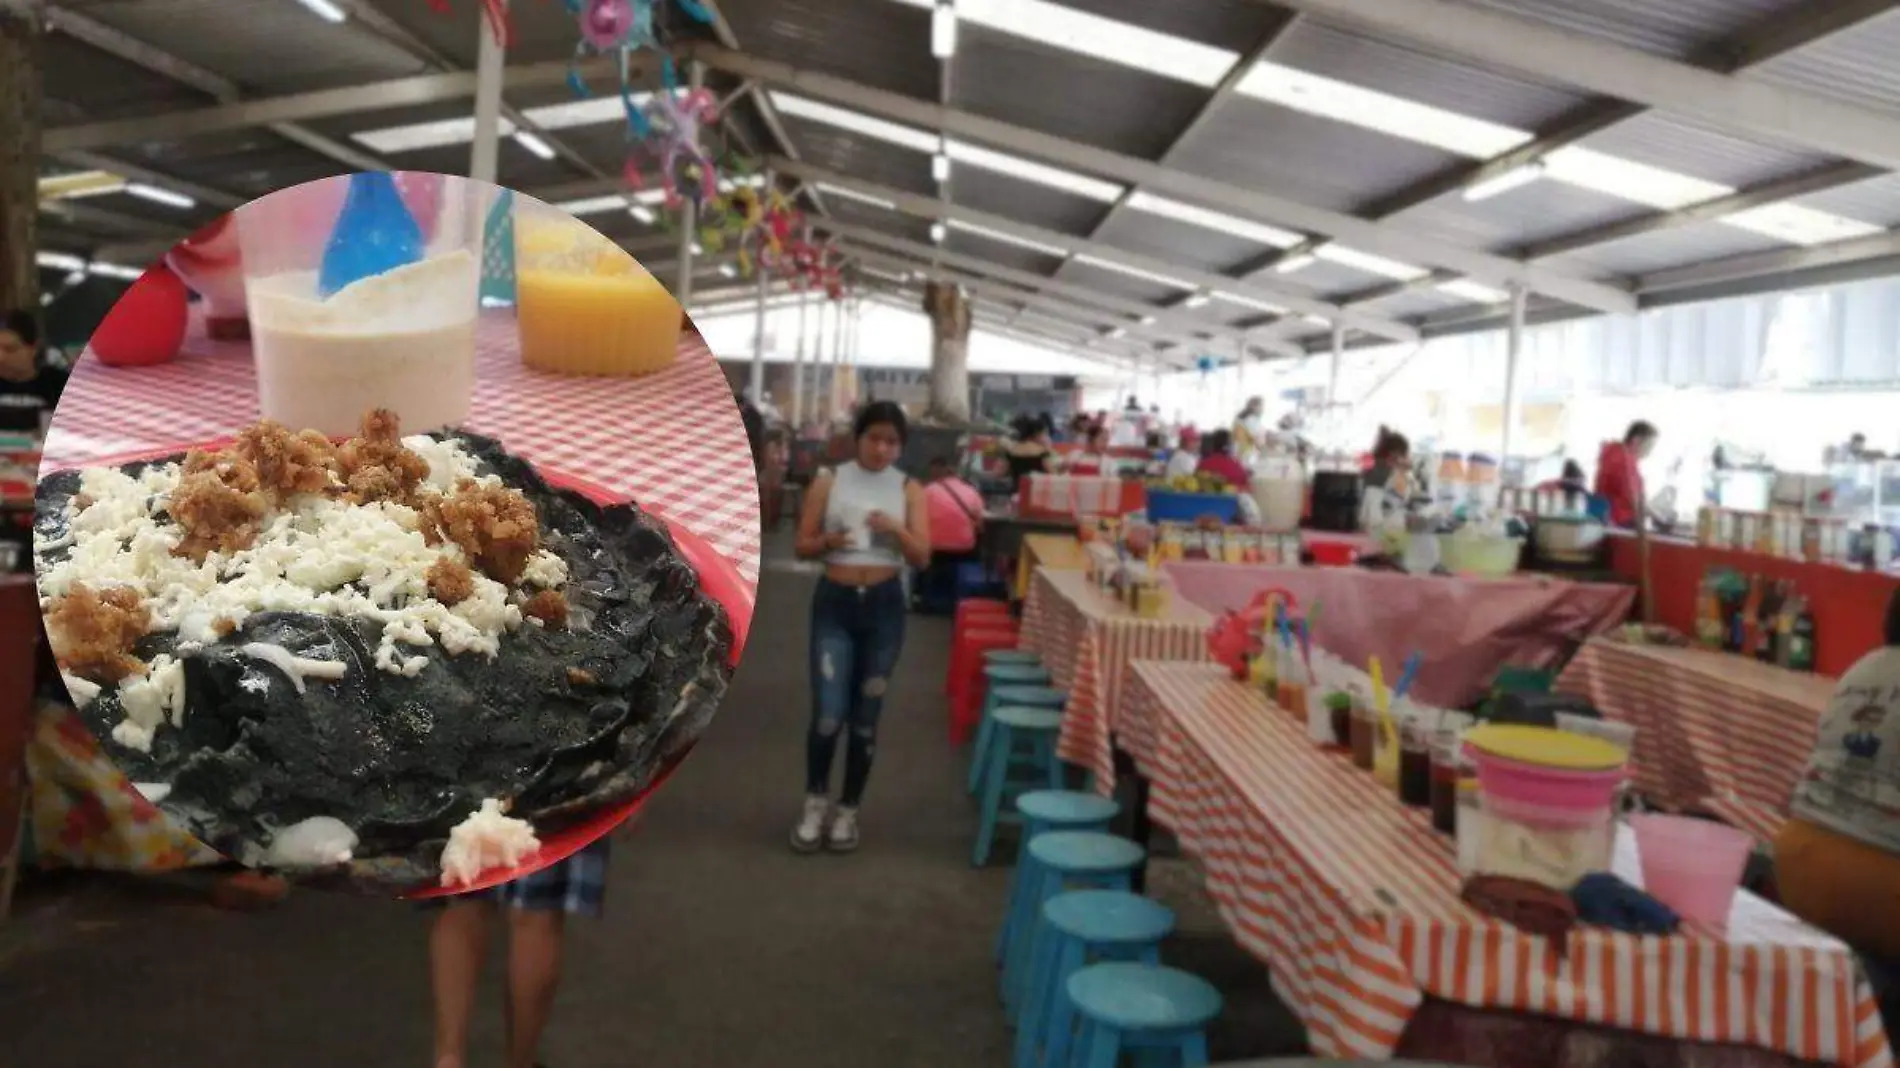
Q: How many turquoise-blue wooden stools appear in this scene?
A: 8